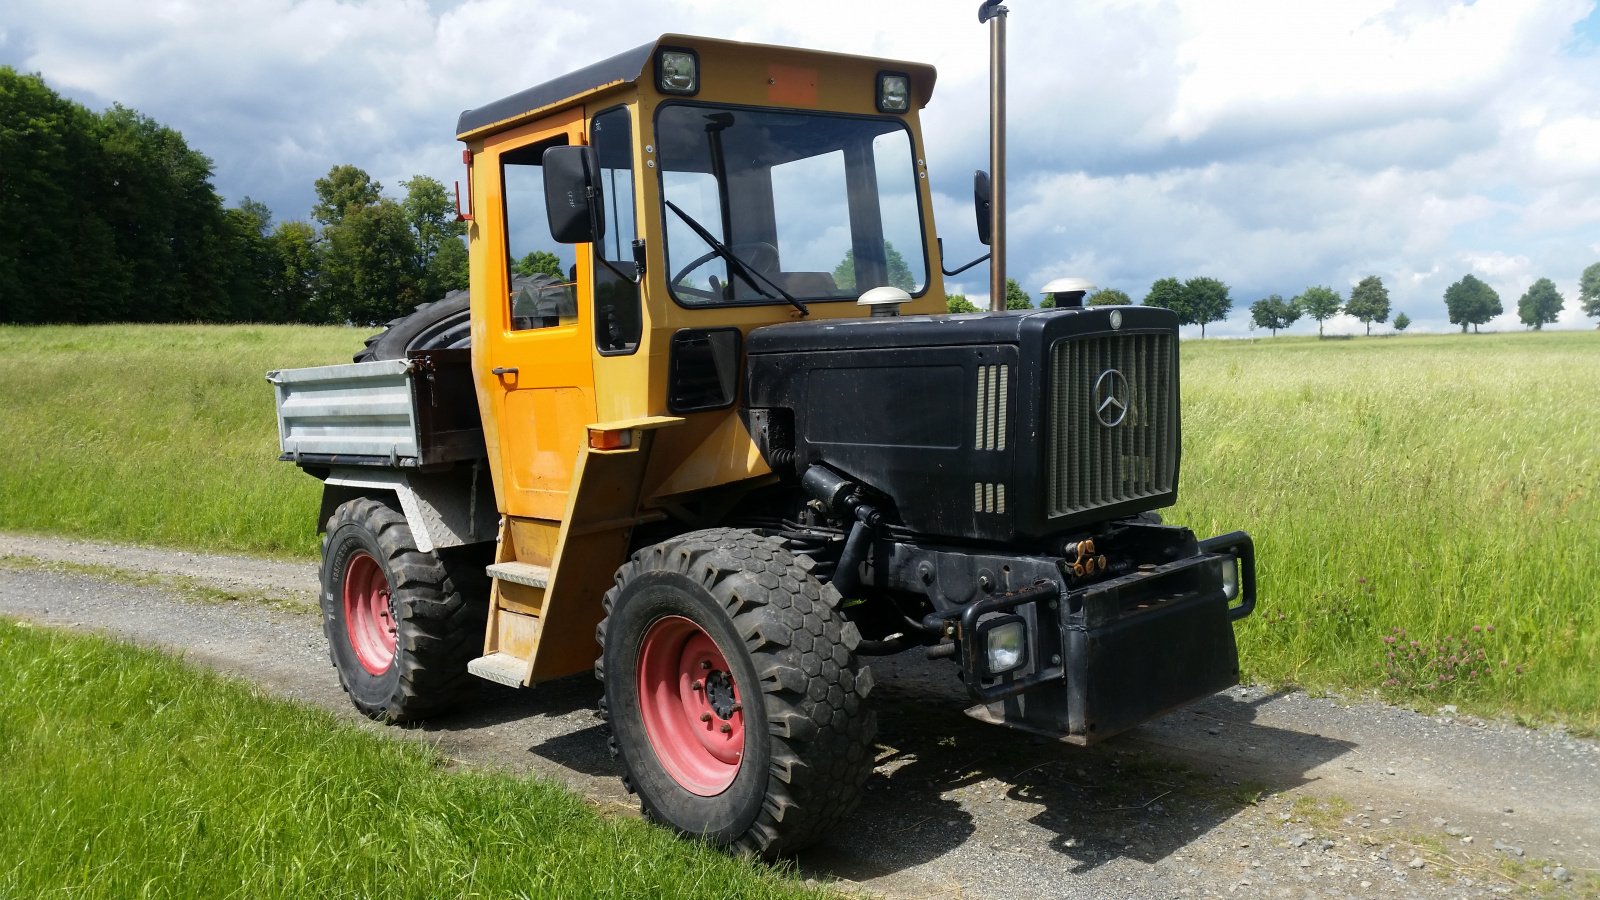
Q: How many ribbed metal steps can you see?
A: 2